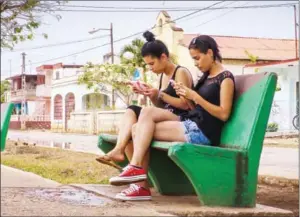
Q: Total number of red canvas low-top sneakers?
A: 2